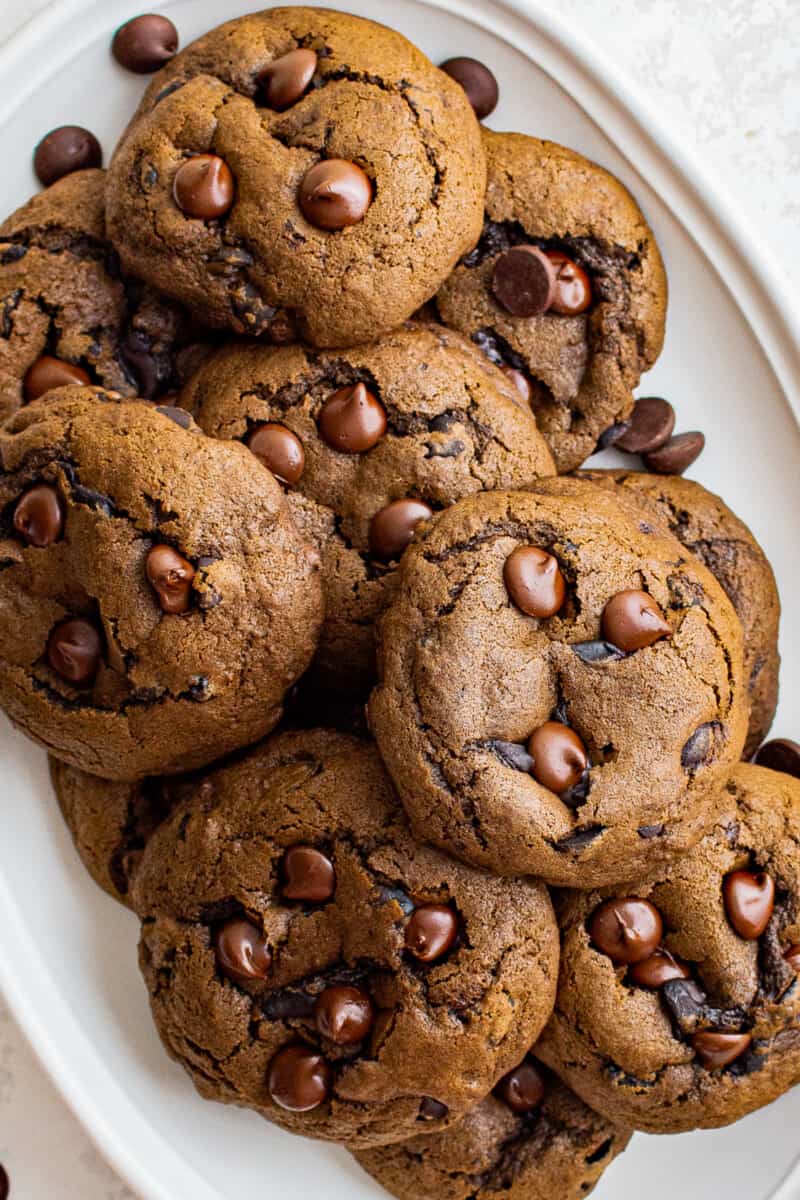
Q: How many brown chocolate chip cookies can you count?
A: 11